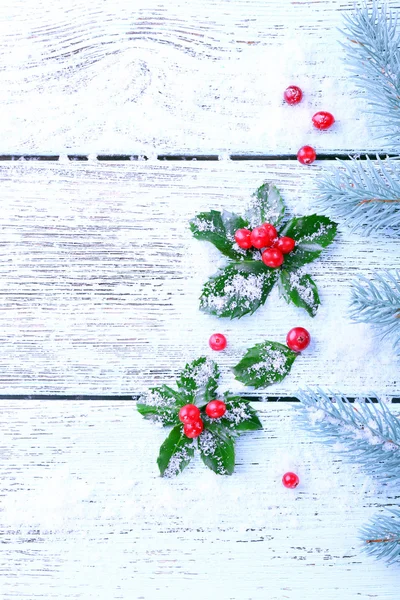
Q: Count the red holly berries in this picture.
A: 14